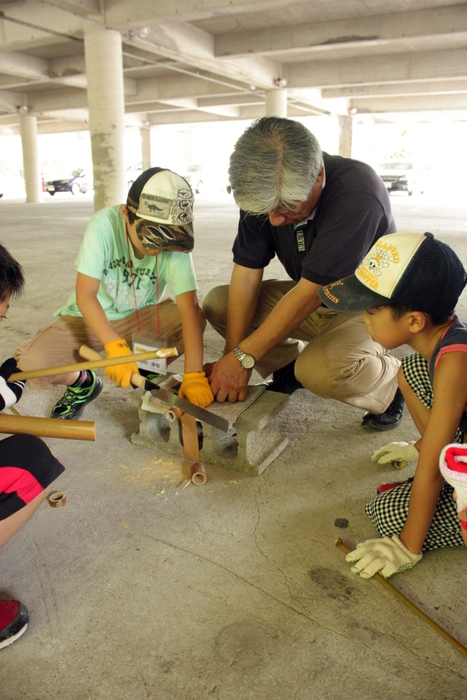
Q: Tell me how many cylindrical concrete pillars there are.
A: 5